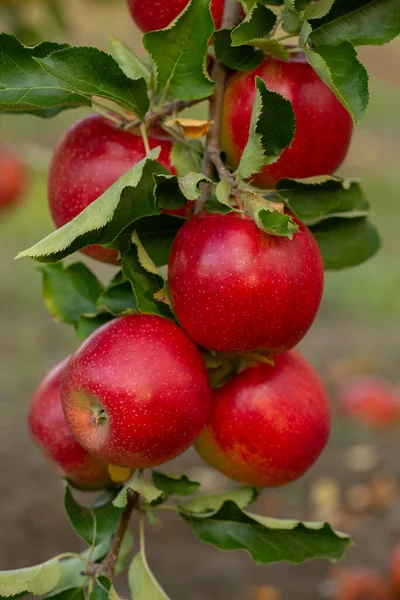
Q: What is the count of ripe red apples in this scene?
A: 7